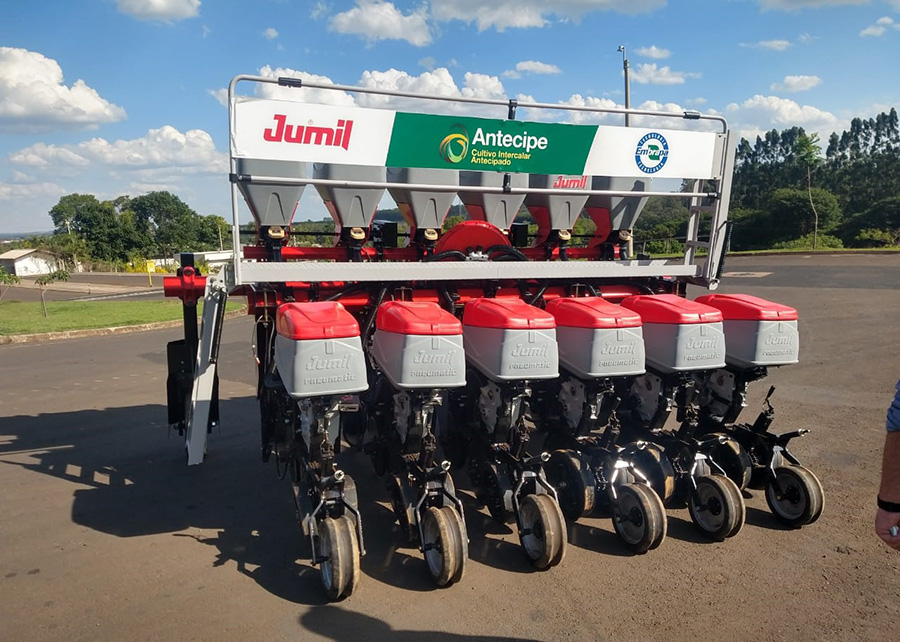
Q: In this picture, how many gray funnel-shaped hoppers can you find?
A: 6